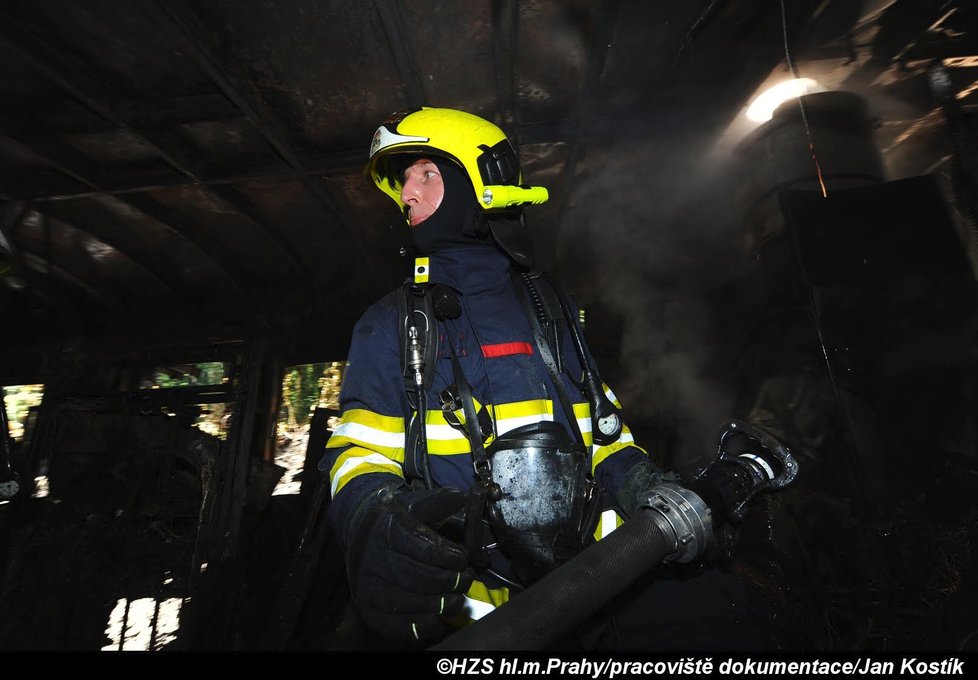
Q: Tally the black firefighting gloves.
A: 2